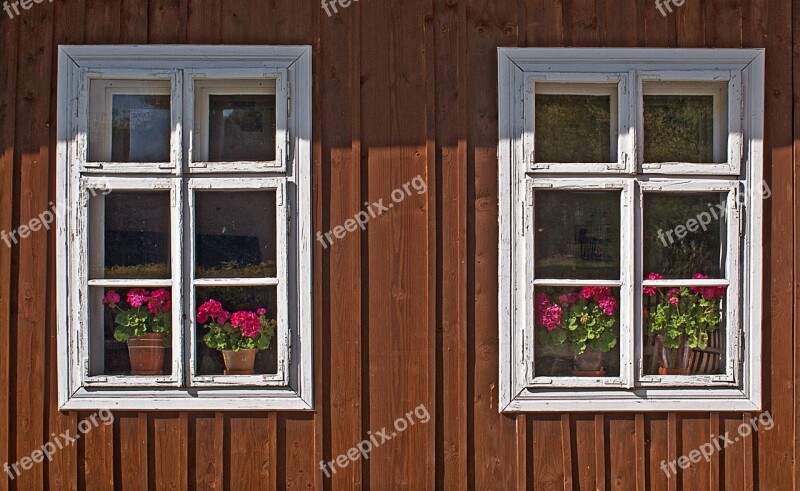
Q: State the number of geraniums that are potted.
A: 4